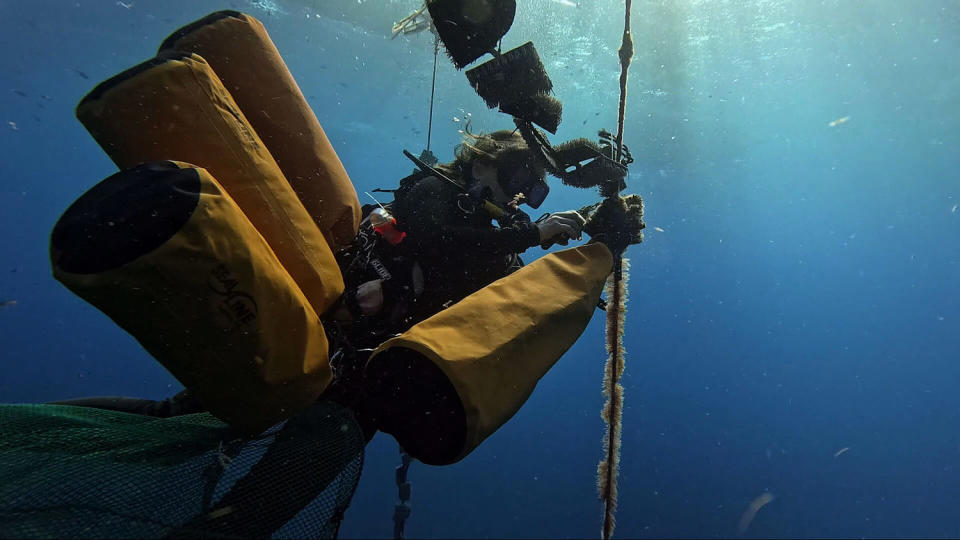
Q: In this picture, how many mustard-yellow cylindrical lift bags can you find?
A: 4